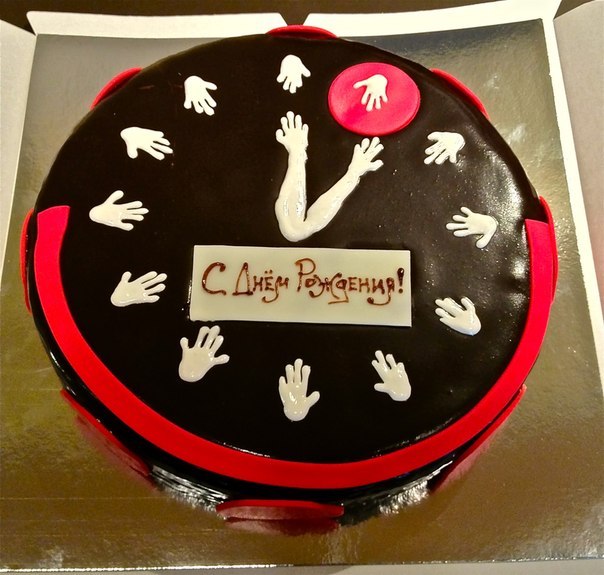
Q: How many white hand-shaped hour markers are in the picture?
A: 12